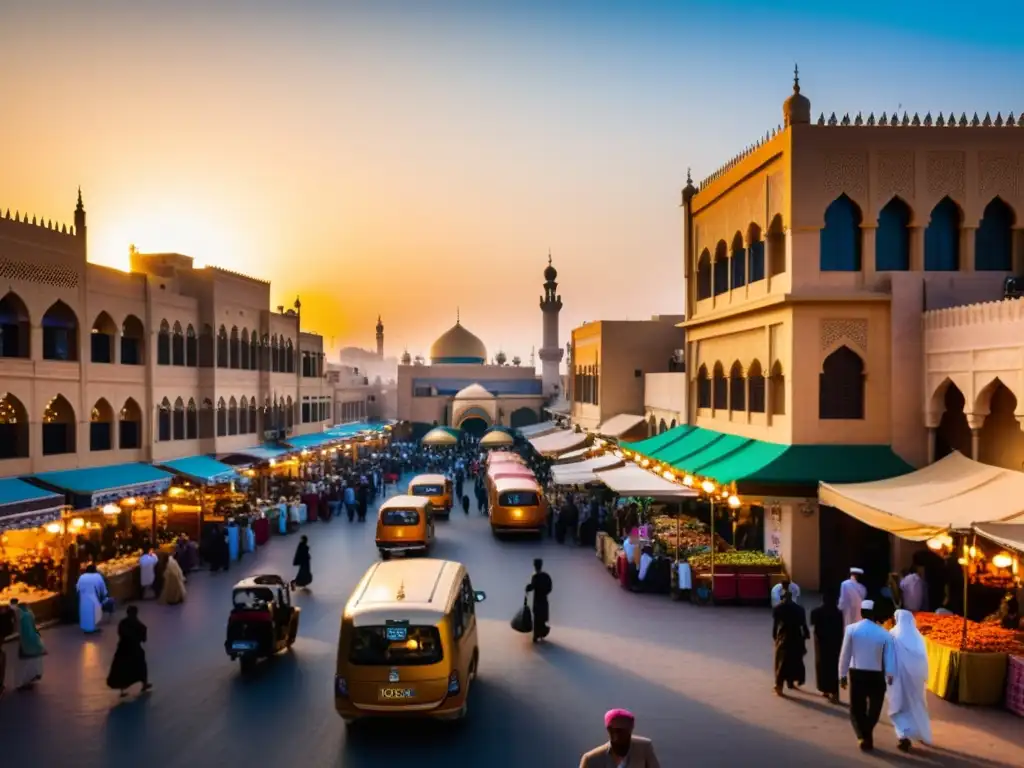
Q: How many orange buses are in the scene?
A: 4